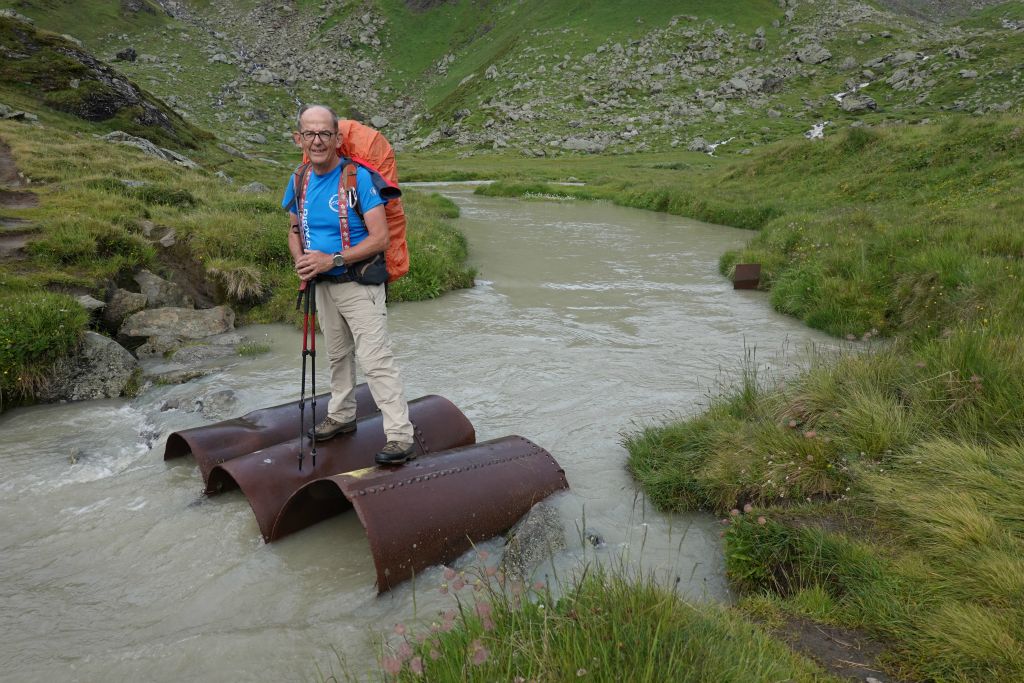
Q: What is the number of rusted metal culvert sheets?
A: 3